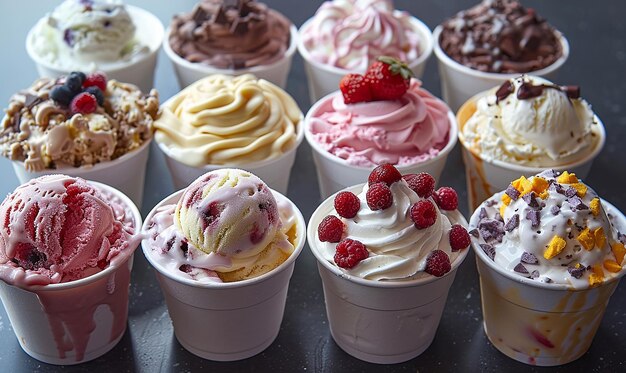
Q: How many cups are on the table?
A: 12